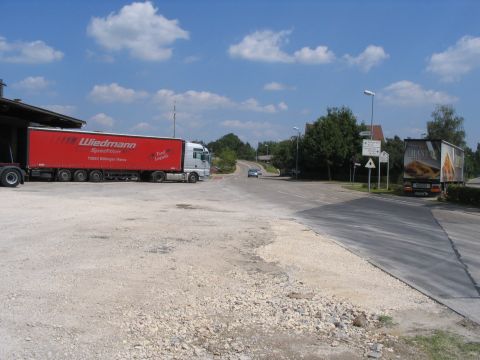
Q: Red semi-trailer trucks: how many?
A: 1